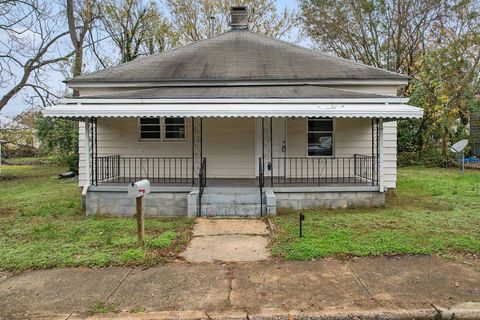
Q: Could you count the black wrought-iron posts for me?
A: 4